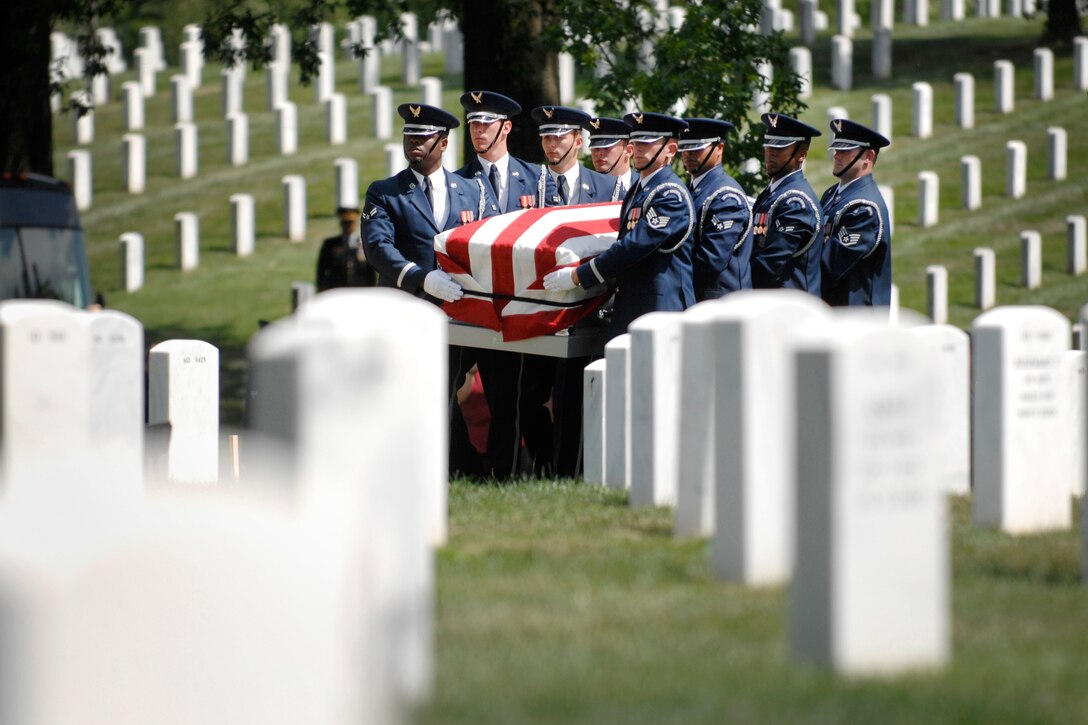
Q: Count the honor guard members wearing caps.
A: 8